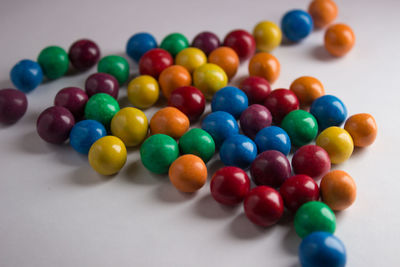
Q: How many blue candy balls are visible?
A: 10